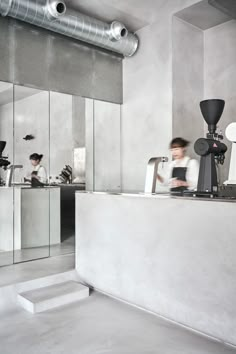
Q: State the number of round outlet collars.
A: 2